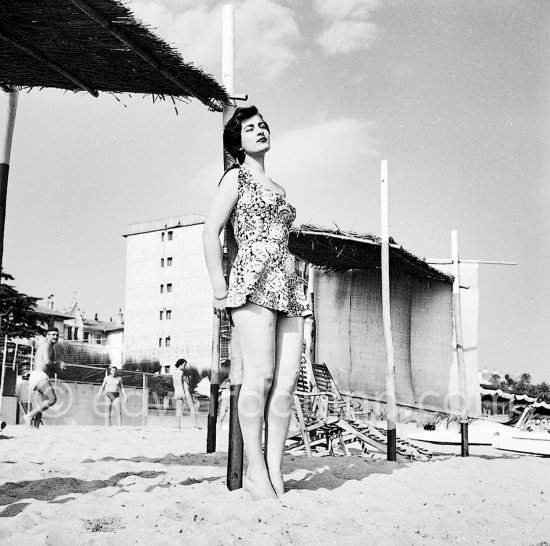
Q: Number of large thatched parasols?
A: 2